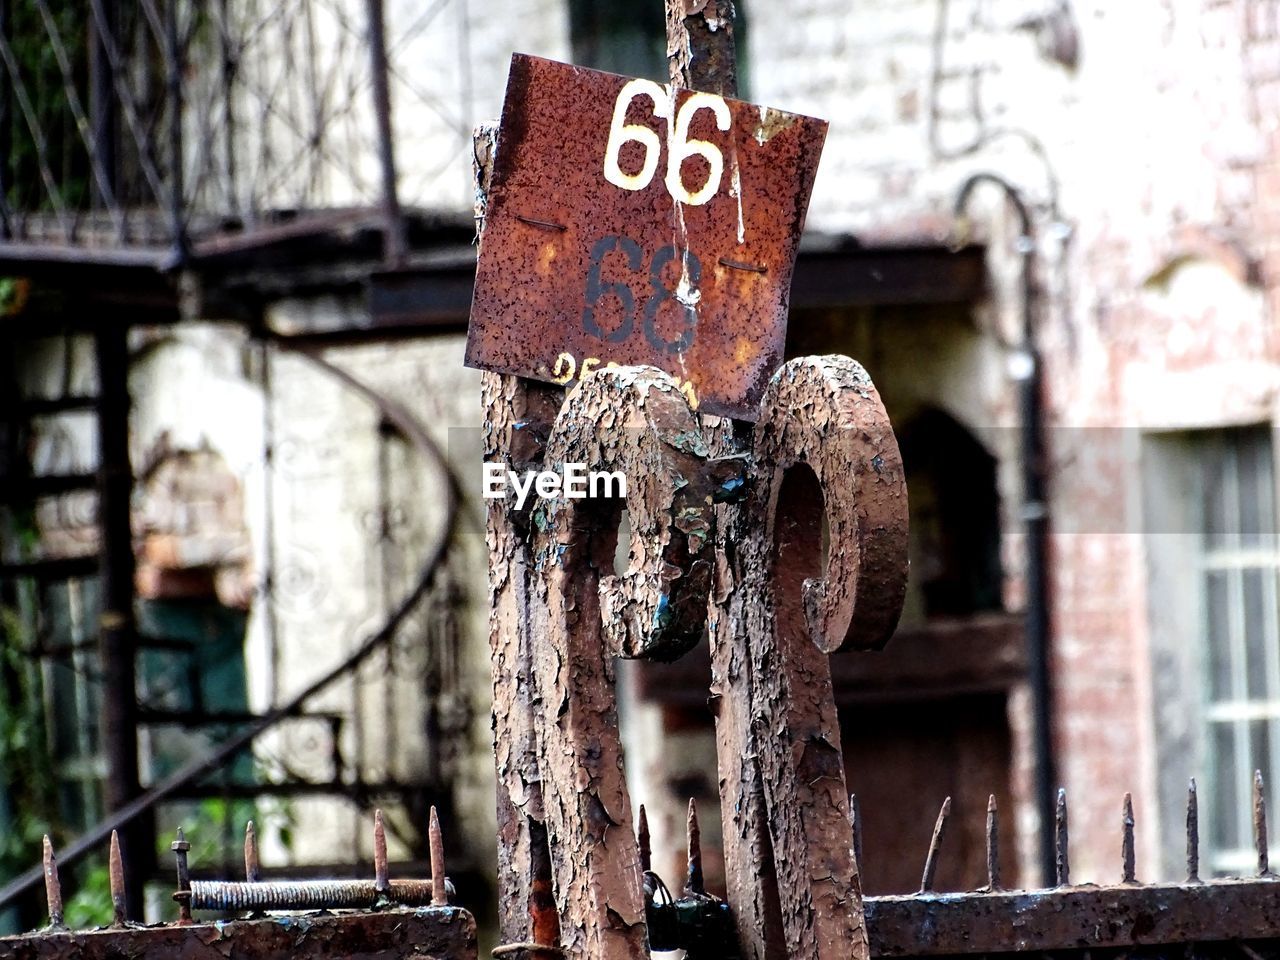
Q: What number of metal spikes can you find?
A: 15